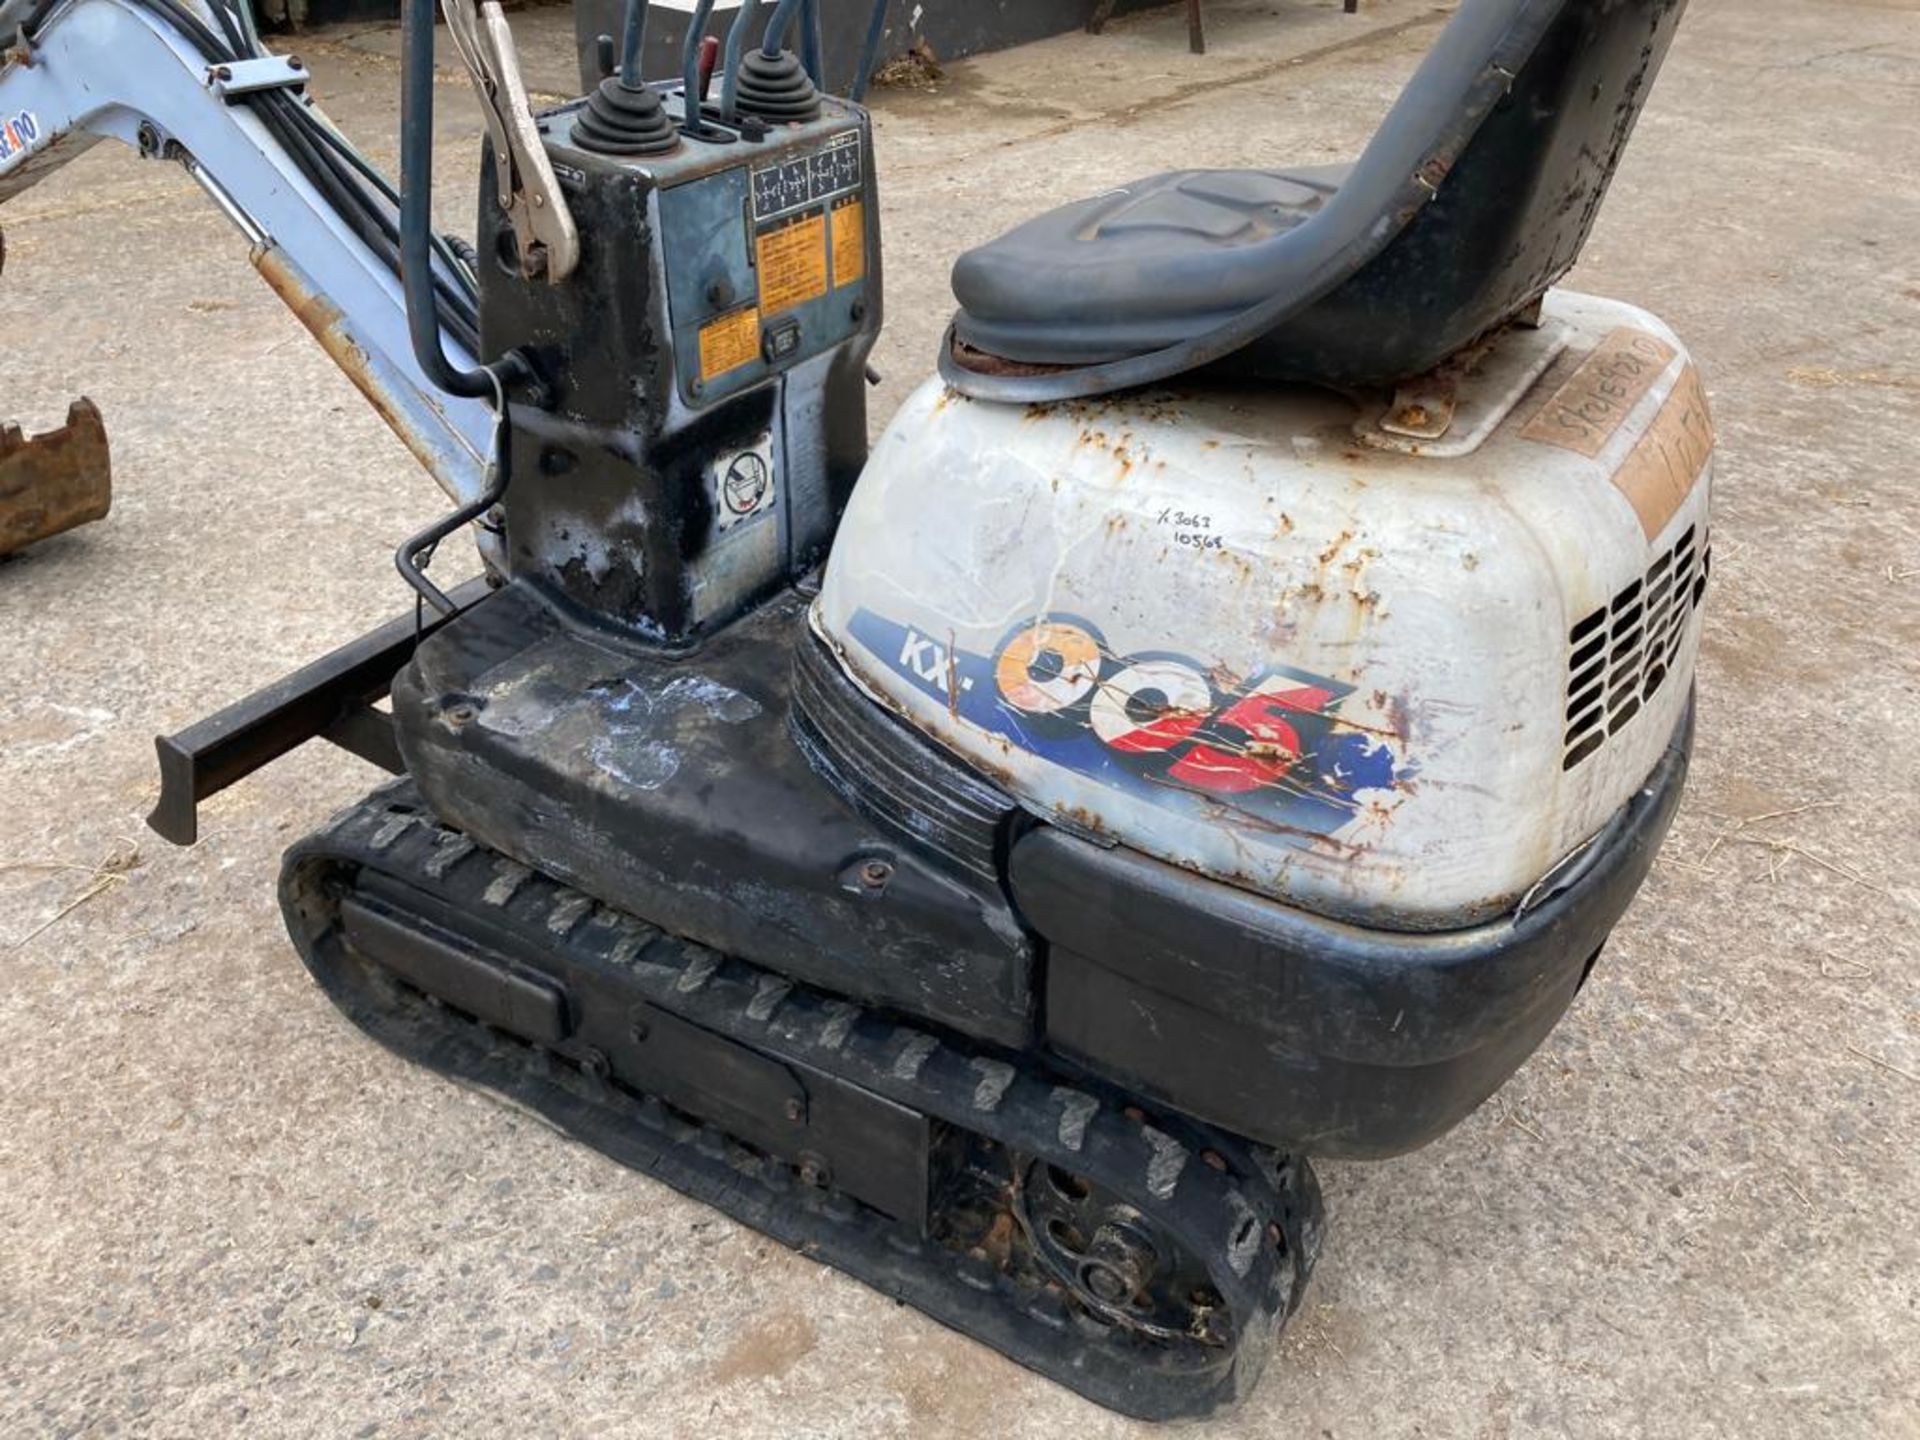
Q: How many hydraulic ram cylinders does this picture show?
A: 1